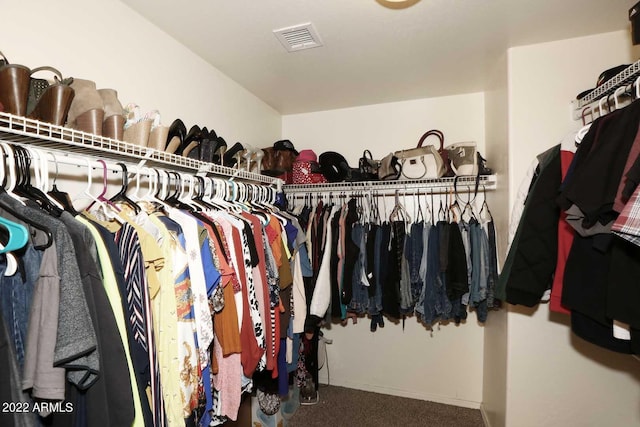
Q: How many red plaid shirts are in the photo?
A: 1